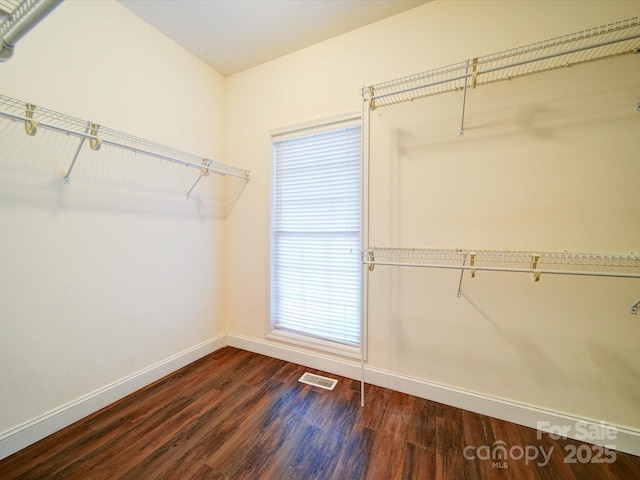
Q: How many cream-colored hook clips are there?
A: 8